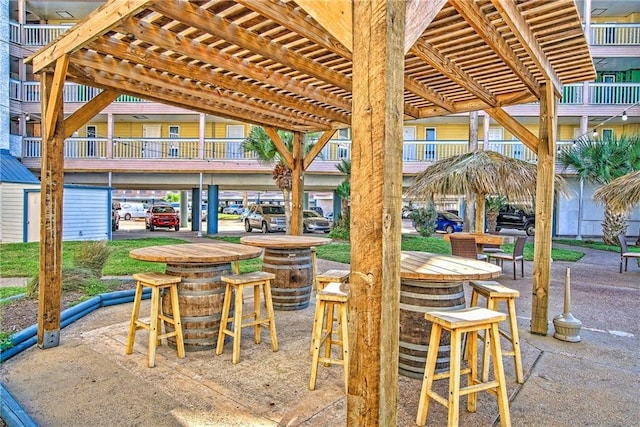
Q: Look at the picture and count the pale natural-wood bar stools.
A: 6